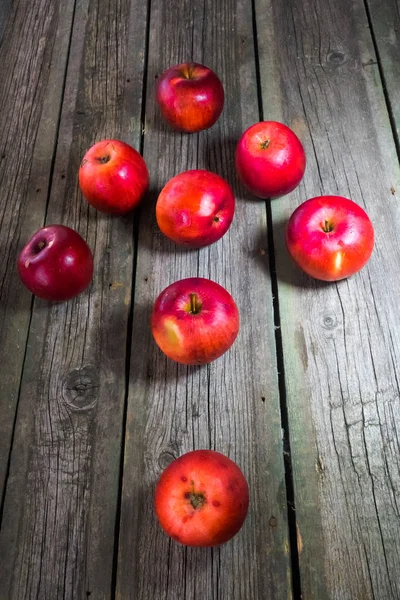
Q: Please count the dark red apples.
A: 1